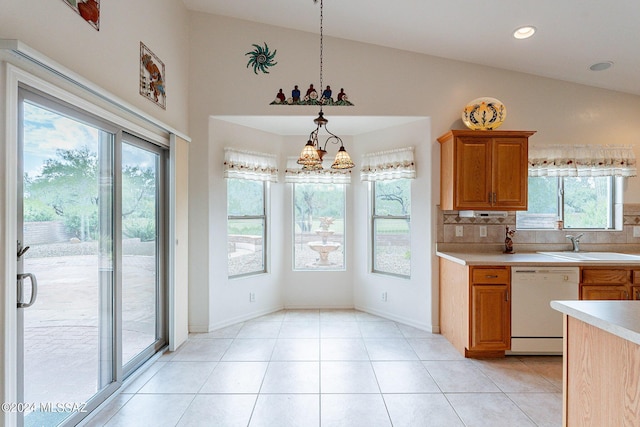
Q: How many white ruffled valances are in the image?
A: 4